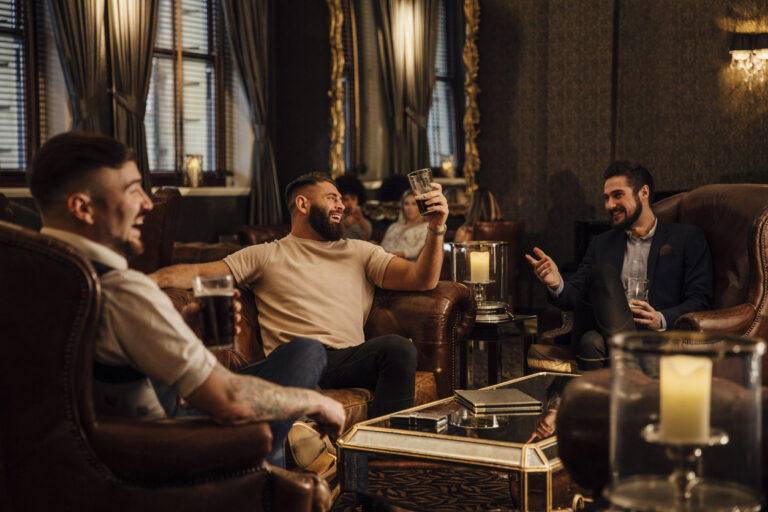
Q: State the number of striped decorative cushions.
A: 0